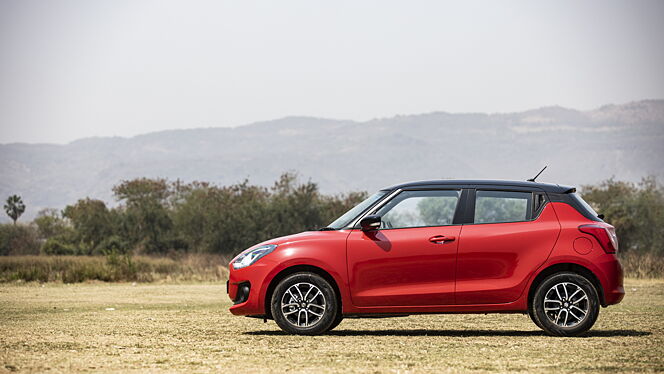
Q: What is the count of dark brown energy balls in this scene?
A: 0